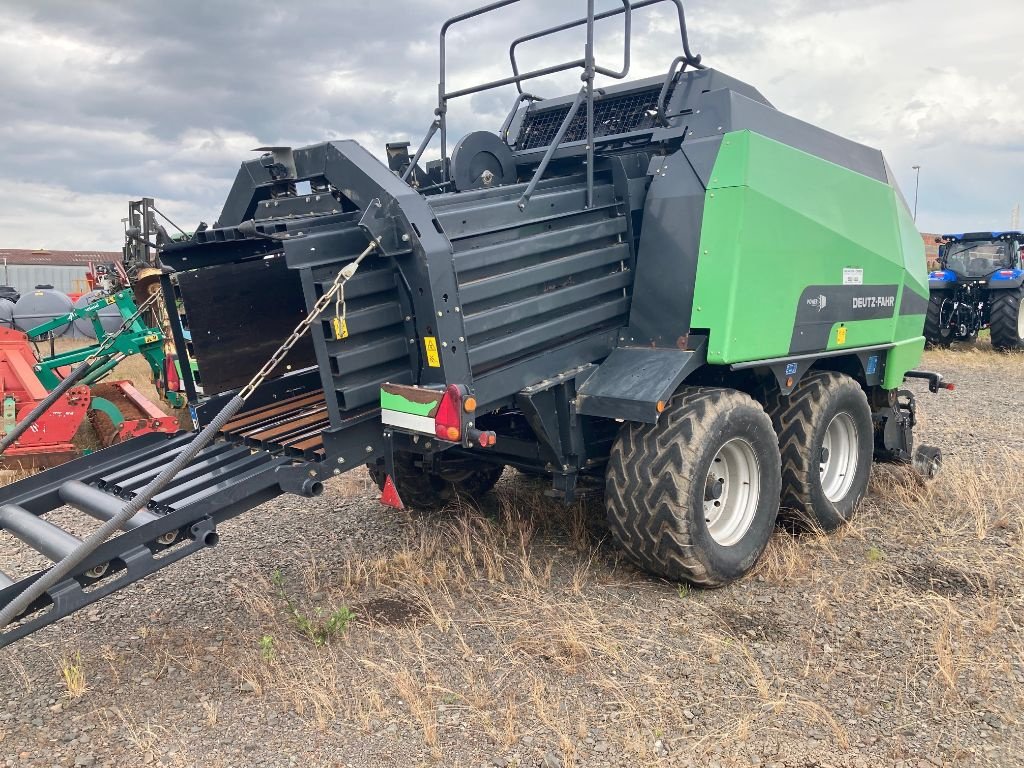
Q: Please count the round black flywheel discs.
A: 1